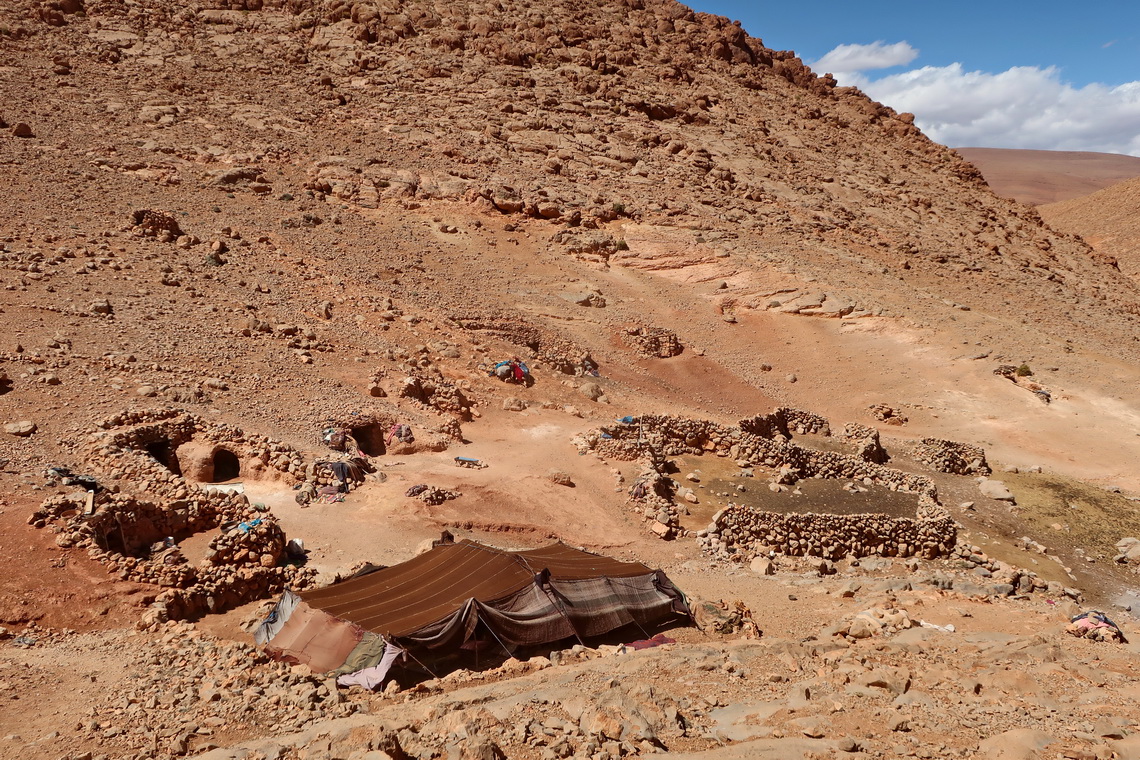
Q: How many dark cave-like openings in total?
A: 3